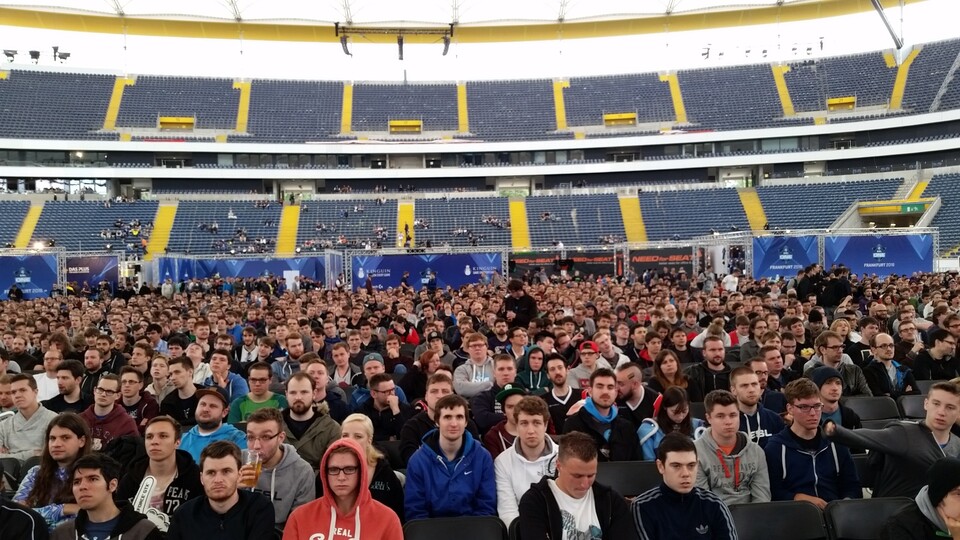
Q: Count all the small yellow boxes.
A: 4